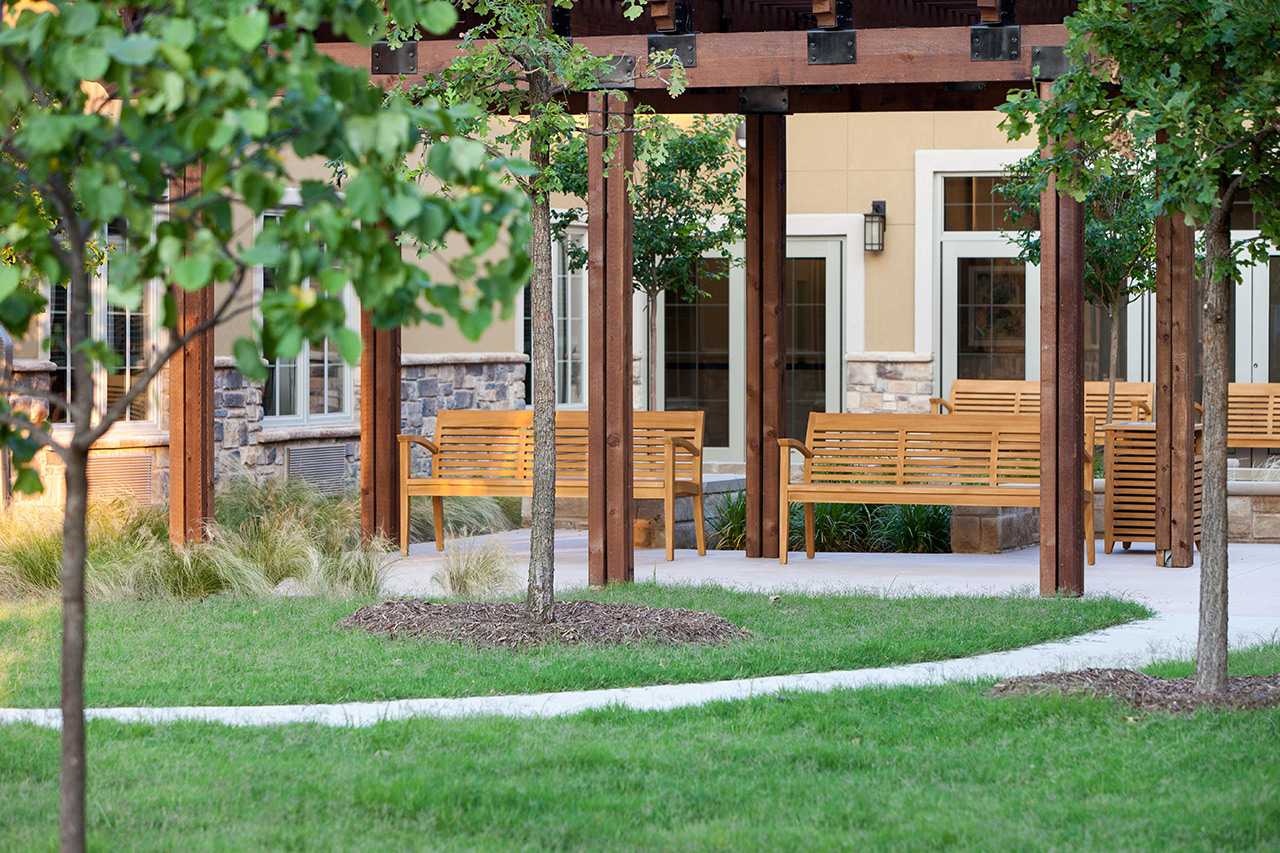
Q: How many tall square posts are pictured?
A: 6